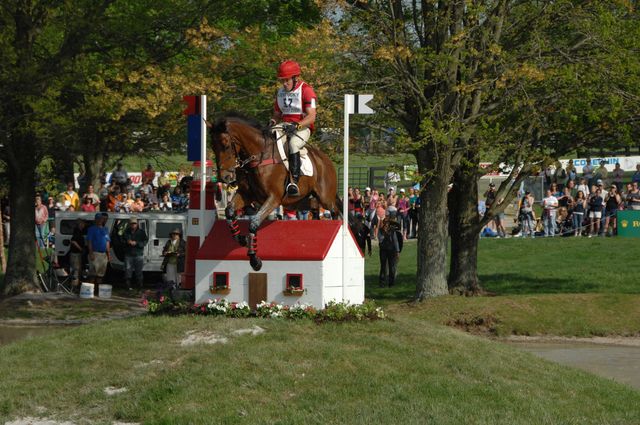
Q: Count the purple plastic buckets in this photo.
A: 0